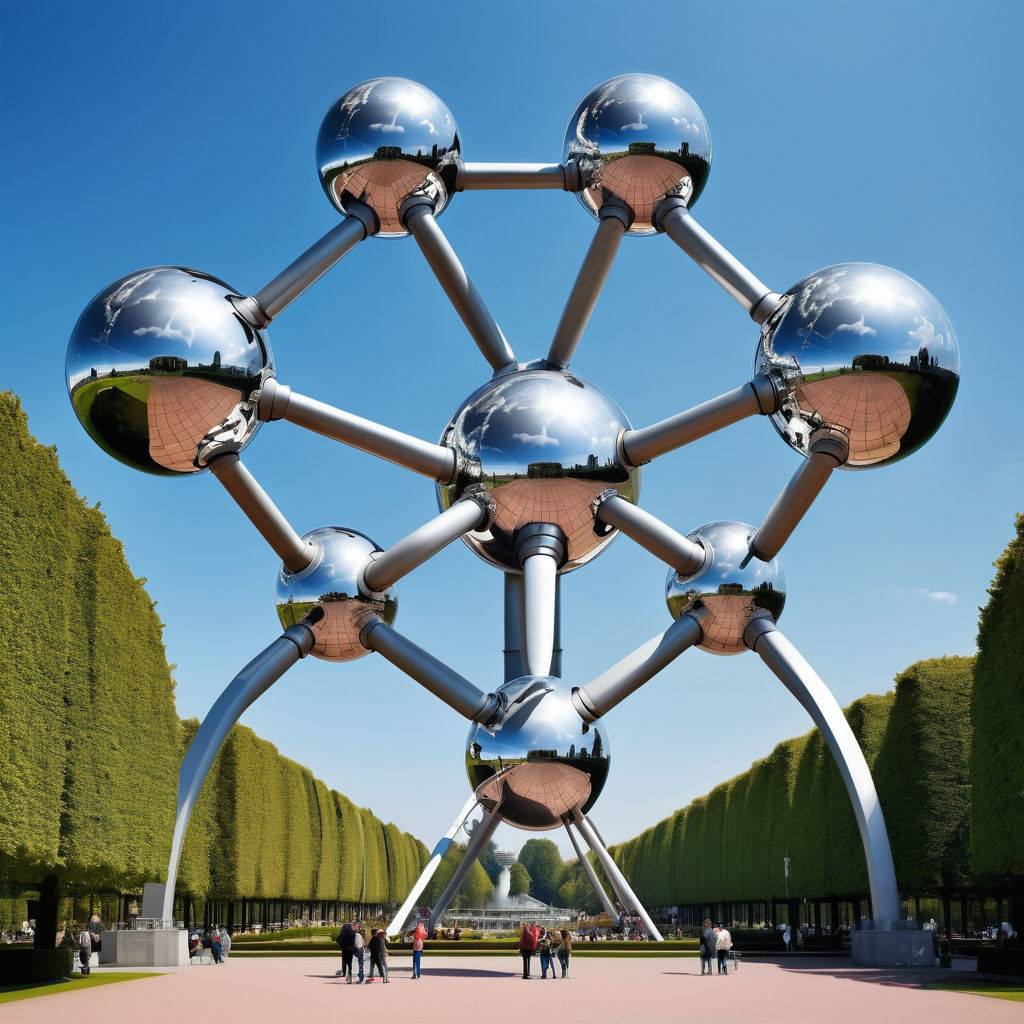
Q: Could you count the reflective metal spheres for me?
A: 8